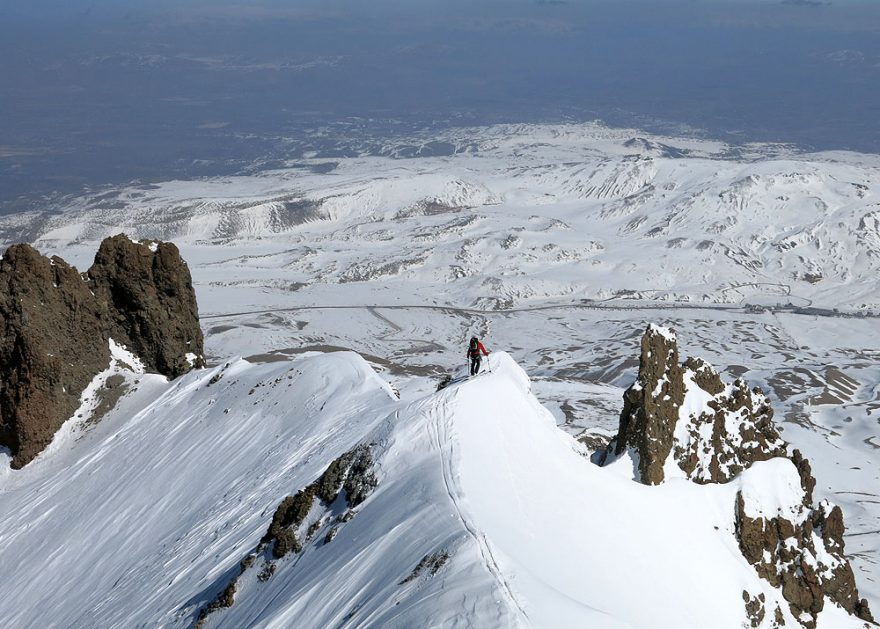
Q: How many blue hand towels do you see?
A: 0